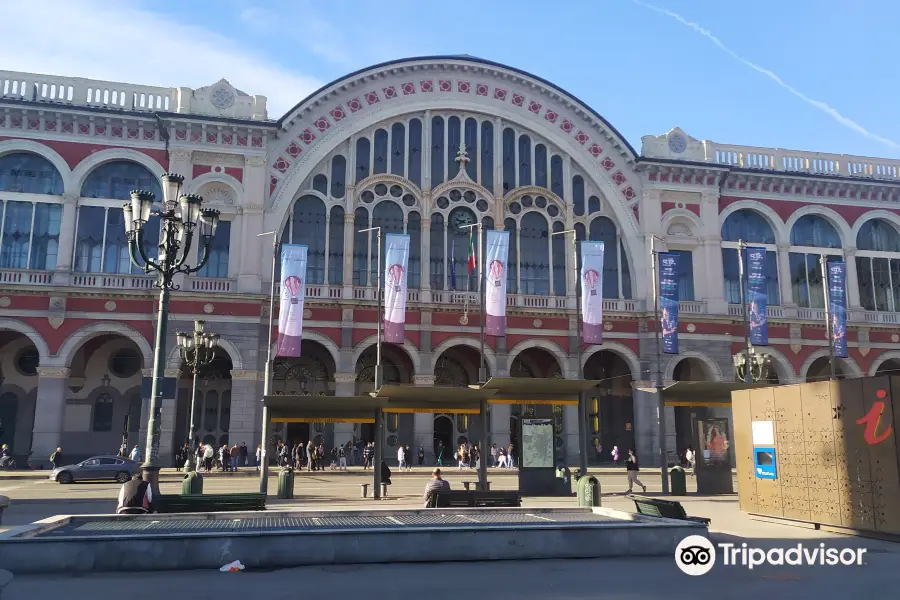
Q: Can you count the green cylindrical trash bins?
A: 4